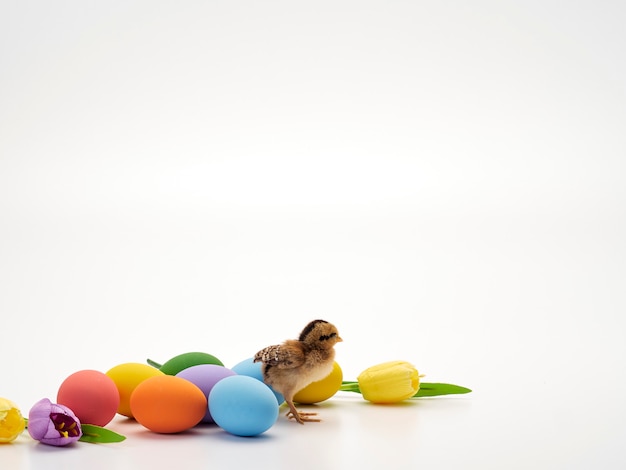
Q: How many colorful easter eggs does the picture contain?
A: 8